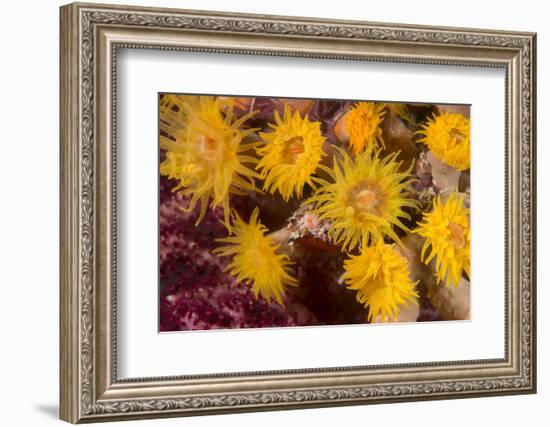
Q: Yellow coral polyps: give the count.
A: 8